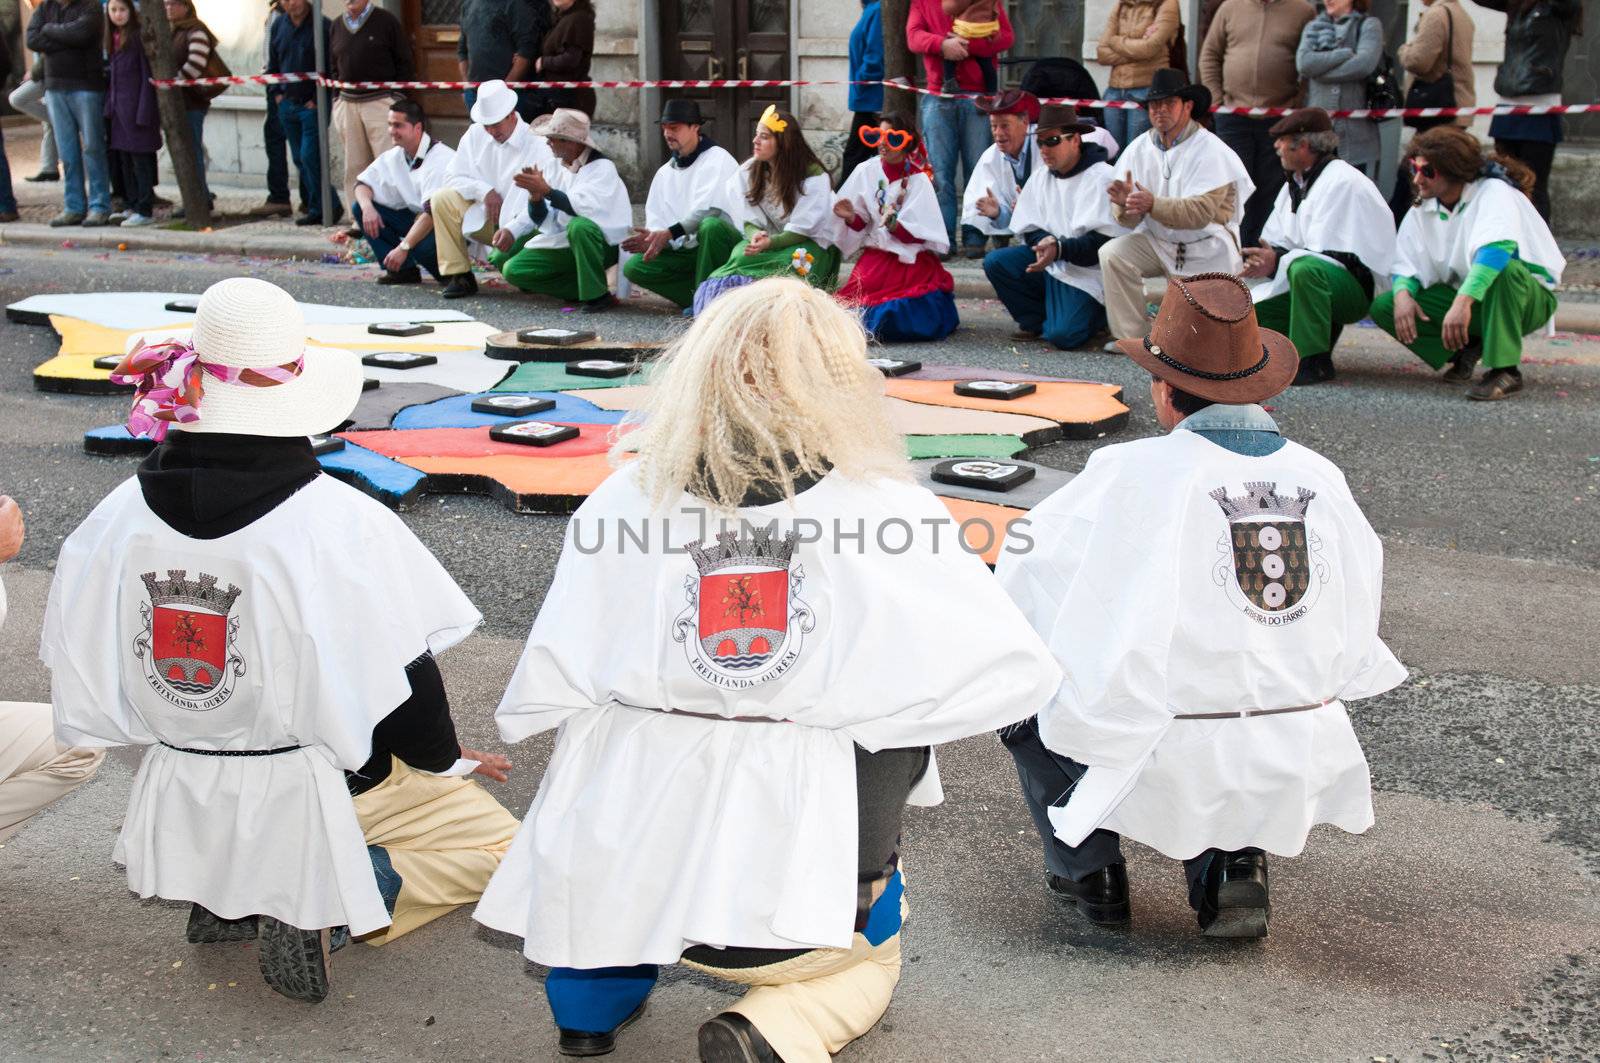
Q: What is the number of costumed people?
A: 14